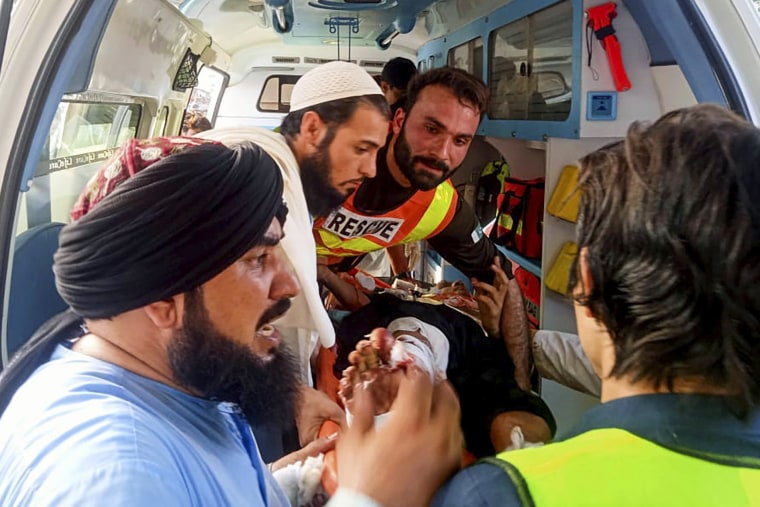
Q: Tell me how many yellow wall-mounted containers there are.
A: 2